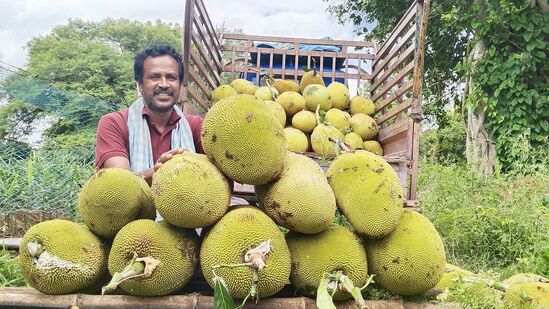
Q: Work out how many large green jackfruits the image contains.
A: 10